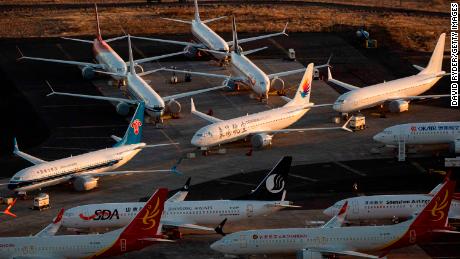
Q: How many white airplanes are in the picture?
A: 12